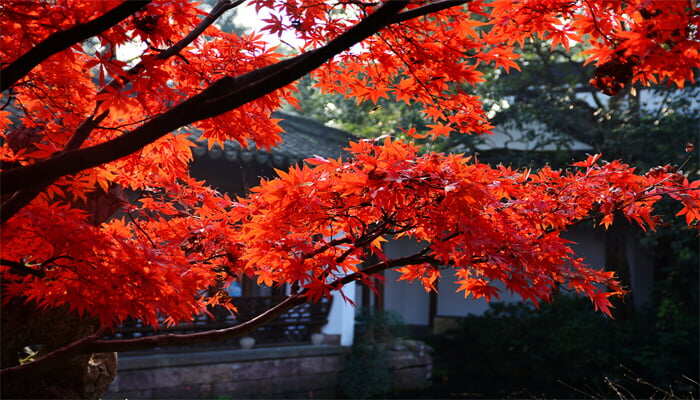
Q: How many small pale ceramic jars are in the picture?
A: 2